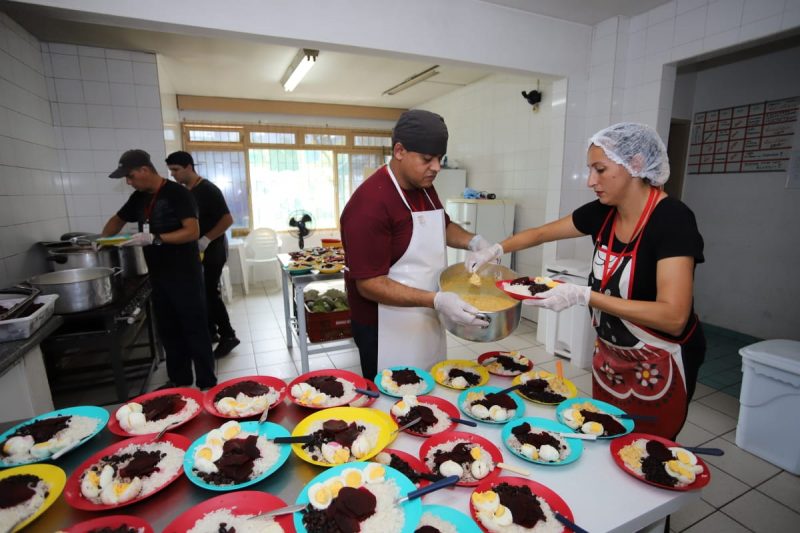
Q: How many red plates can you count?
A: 14